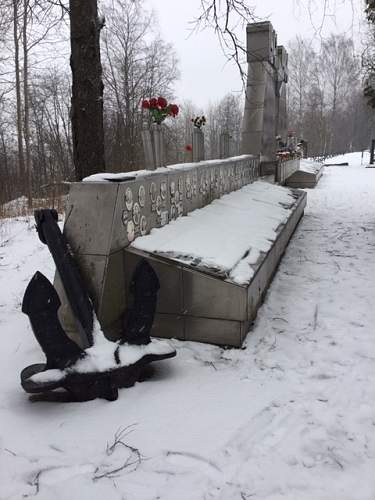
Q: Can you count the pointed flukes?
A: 2